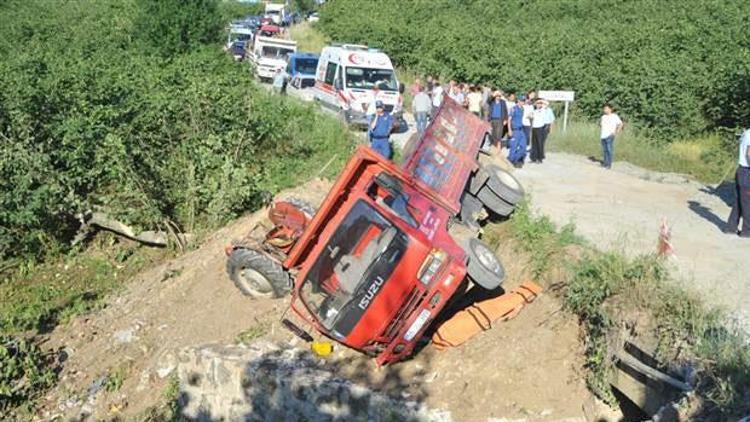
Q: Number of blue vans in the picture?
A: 1